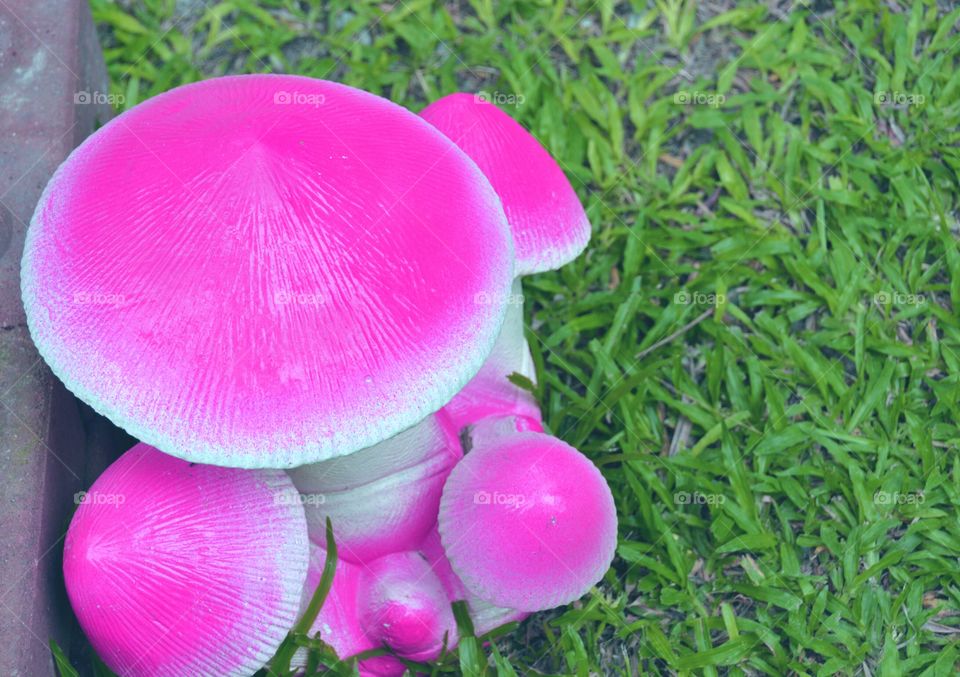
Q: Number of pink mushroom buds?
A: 5